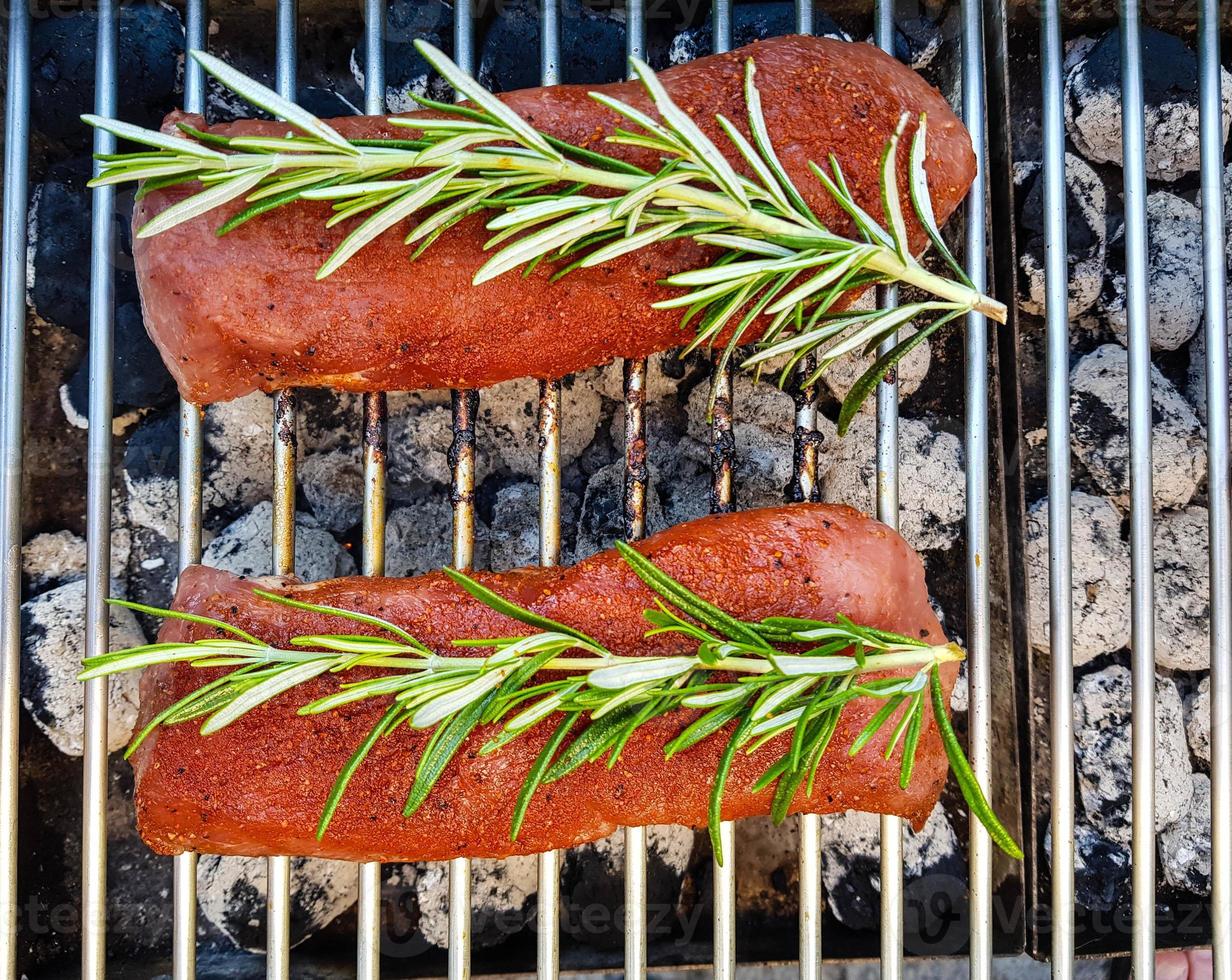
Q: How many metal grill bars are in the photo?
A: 15